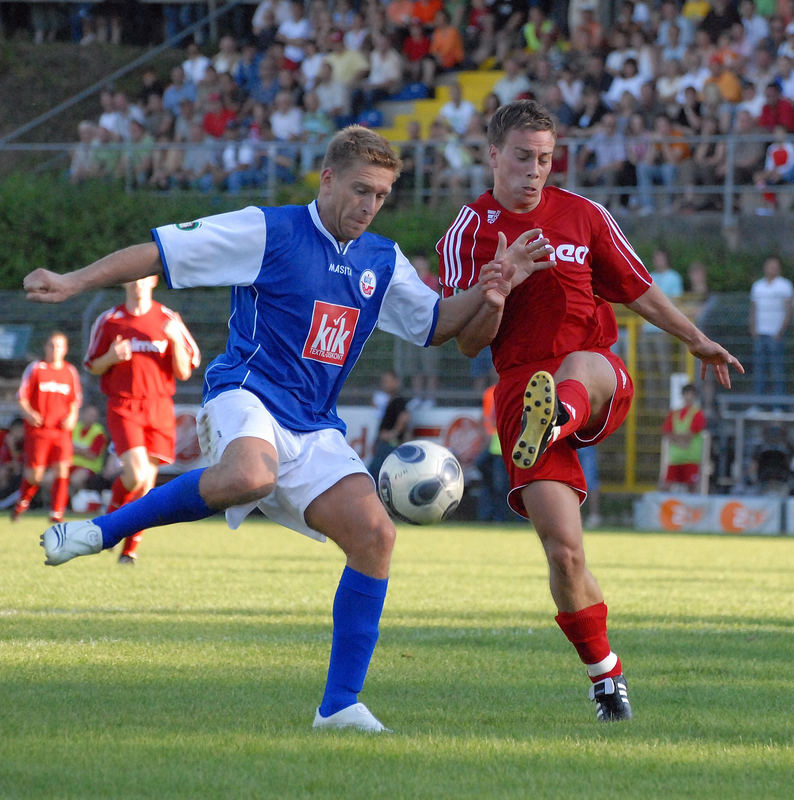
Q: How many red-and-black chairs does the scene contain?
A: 0